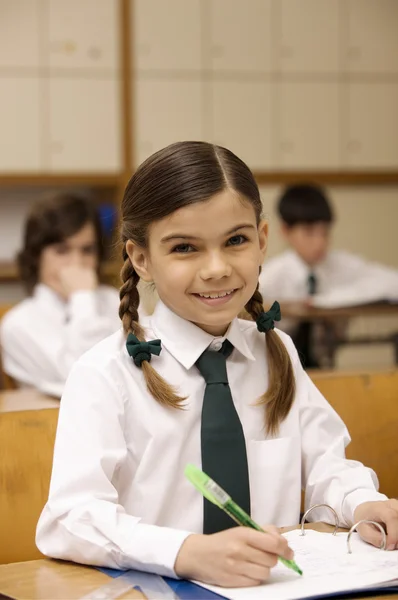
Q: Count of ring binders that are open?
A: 1